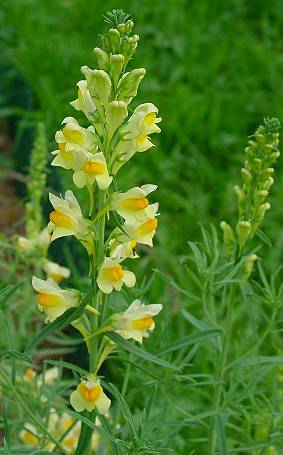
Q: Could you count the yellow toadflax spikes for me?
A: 3